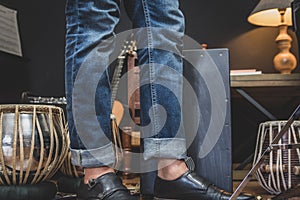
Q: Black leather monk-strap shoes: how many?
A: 2